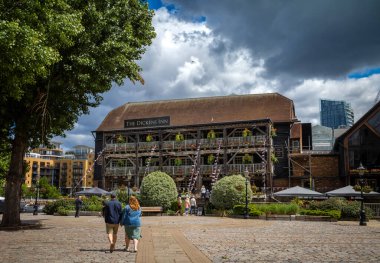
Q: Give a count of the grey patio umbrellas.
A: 3